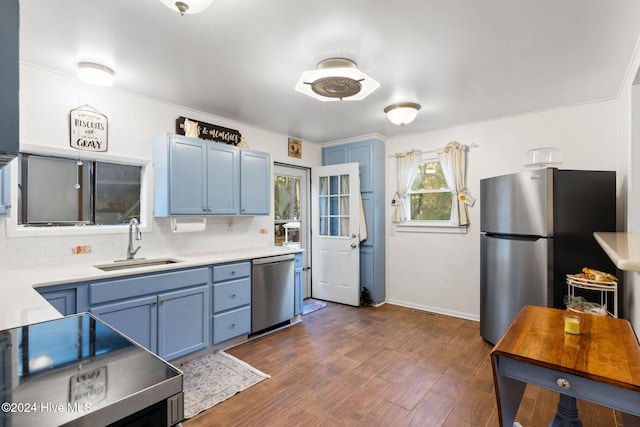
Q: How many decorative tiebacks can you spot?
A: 2